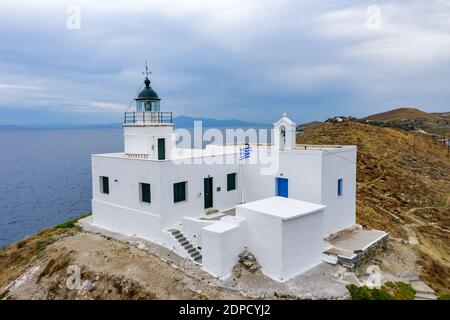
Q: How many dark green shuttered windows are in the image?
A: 4